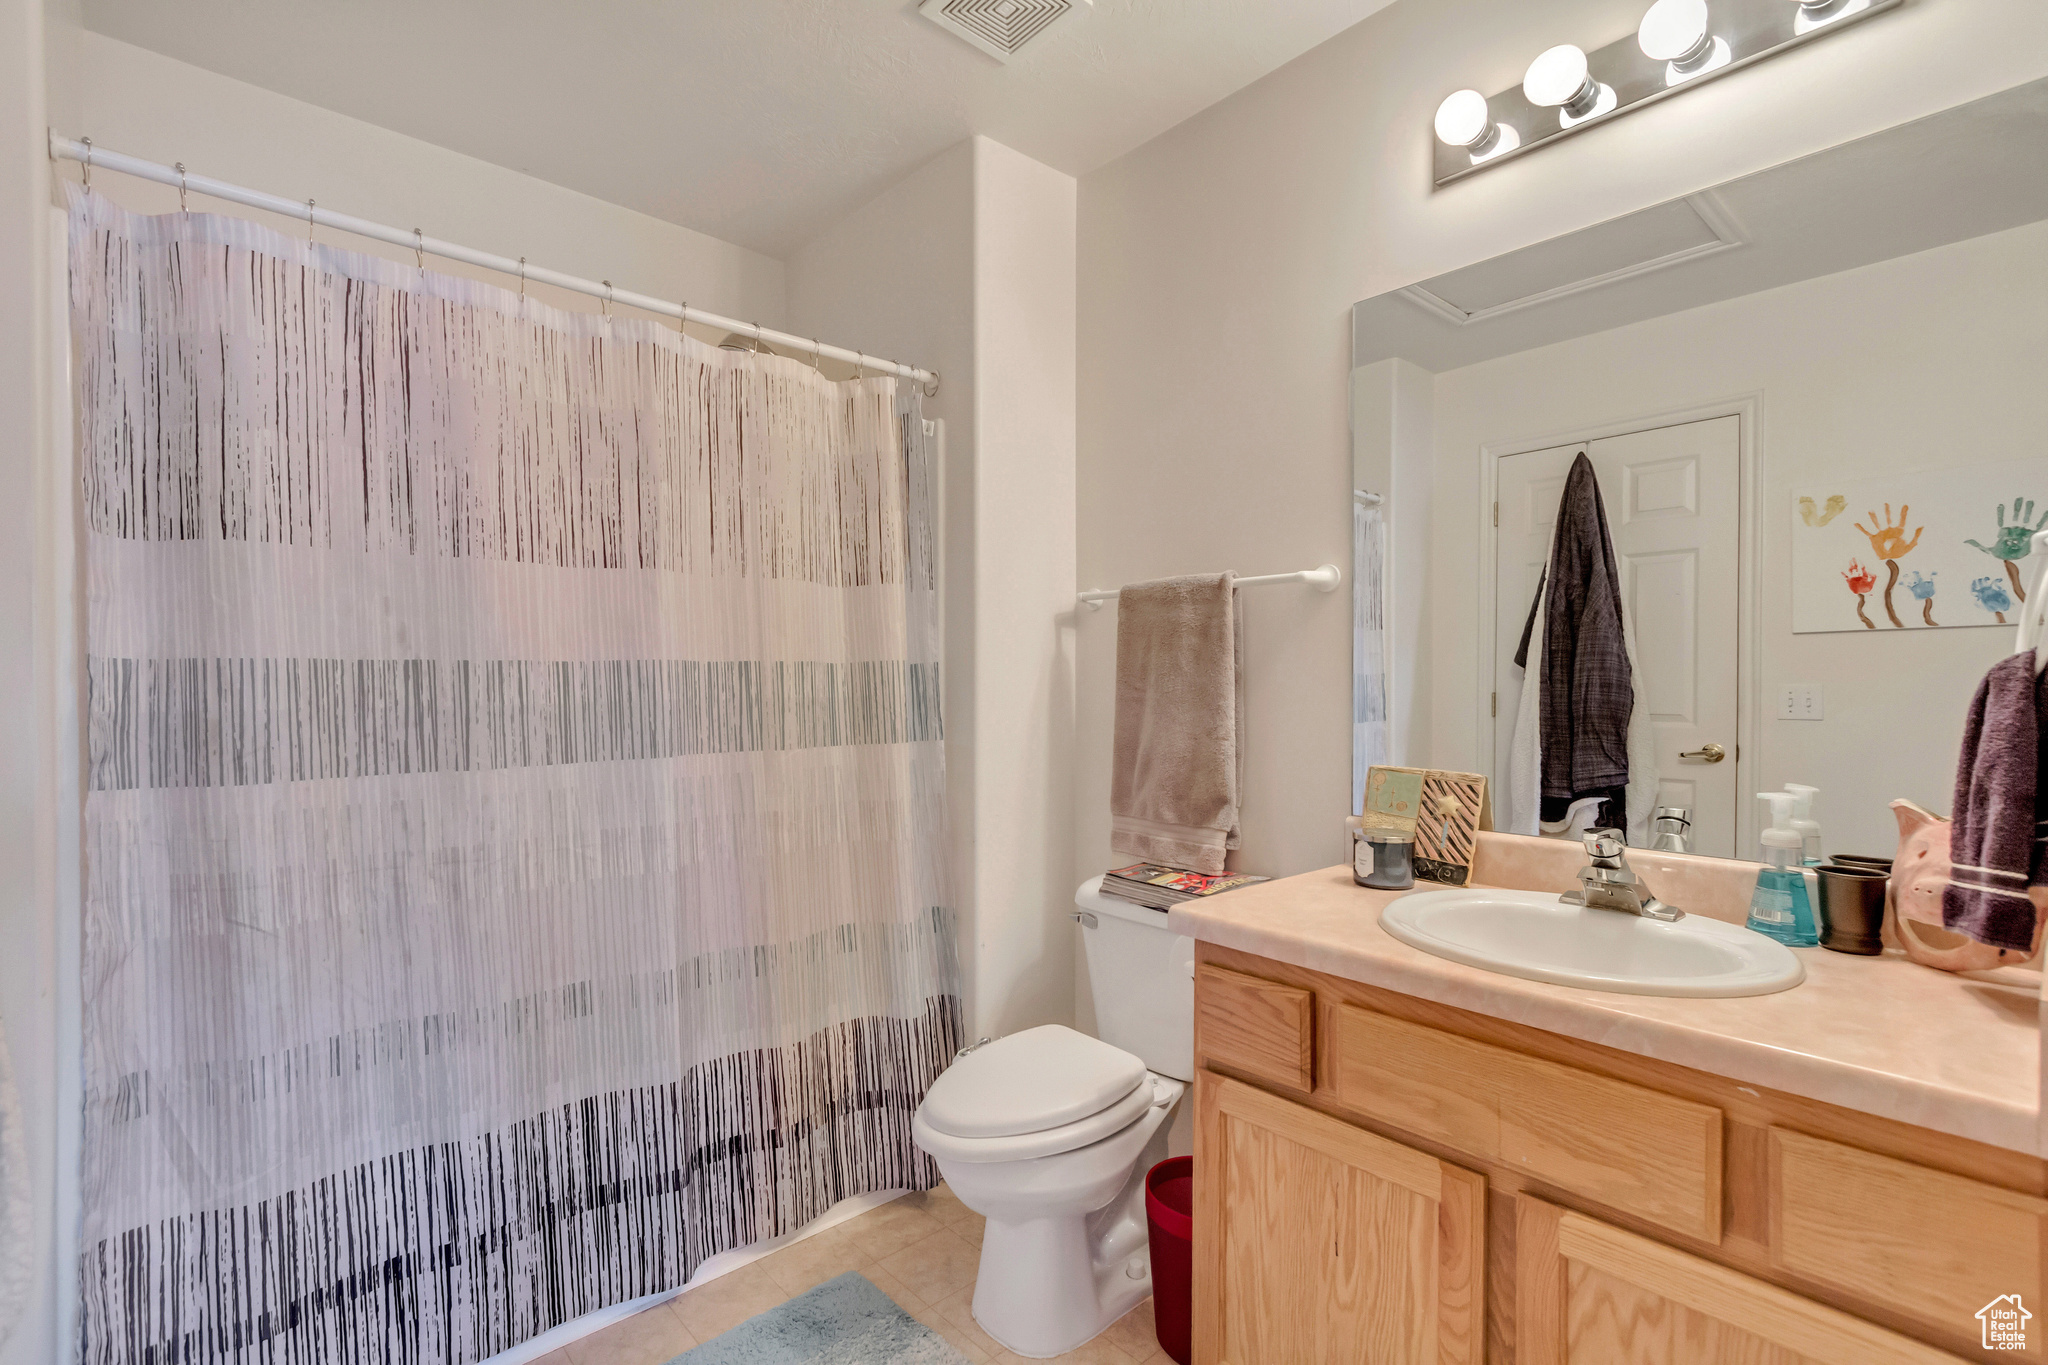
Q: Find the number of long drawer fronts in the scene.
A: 2